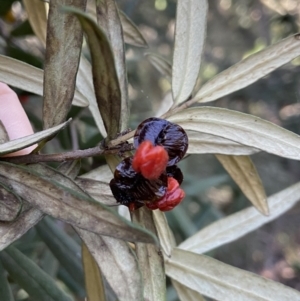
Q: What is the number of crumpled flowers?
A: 2